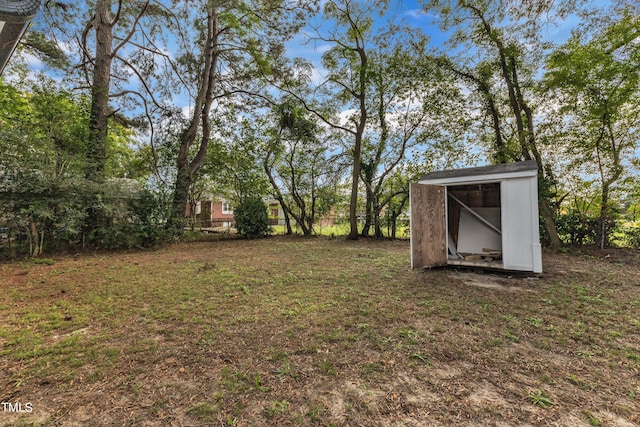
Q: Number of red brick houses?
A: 1